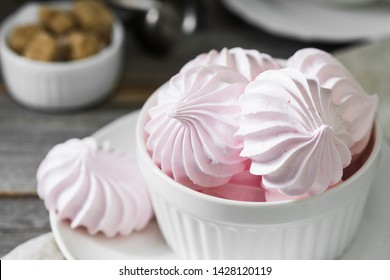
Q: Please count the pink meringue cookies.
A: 5